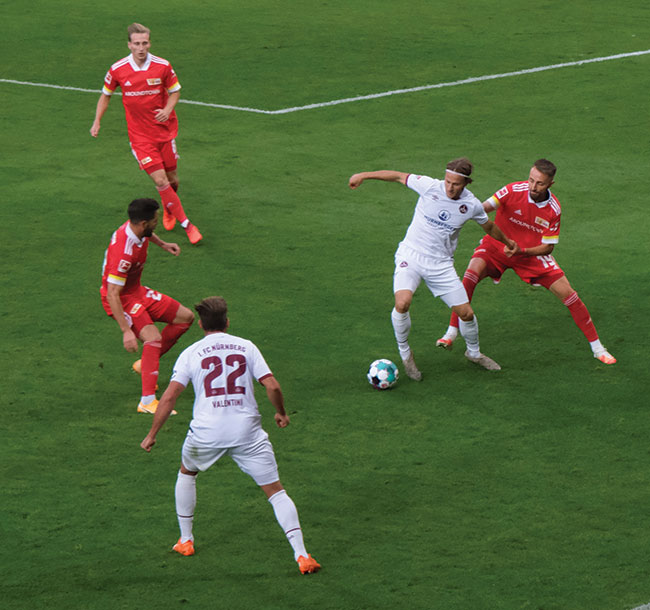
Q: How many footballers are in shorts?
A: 5